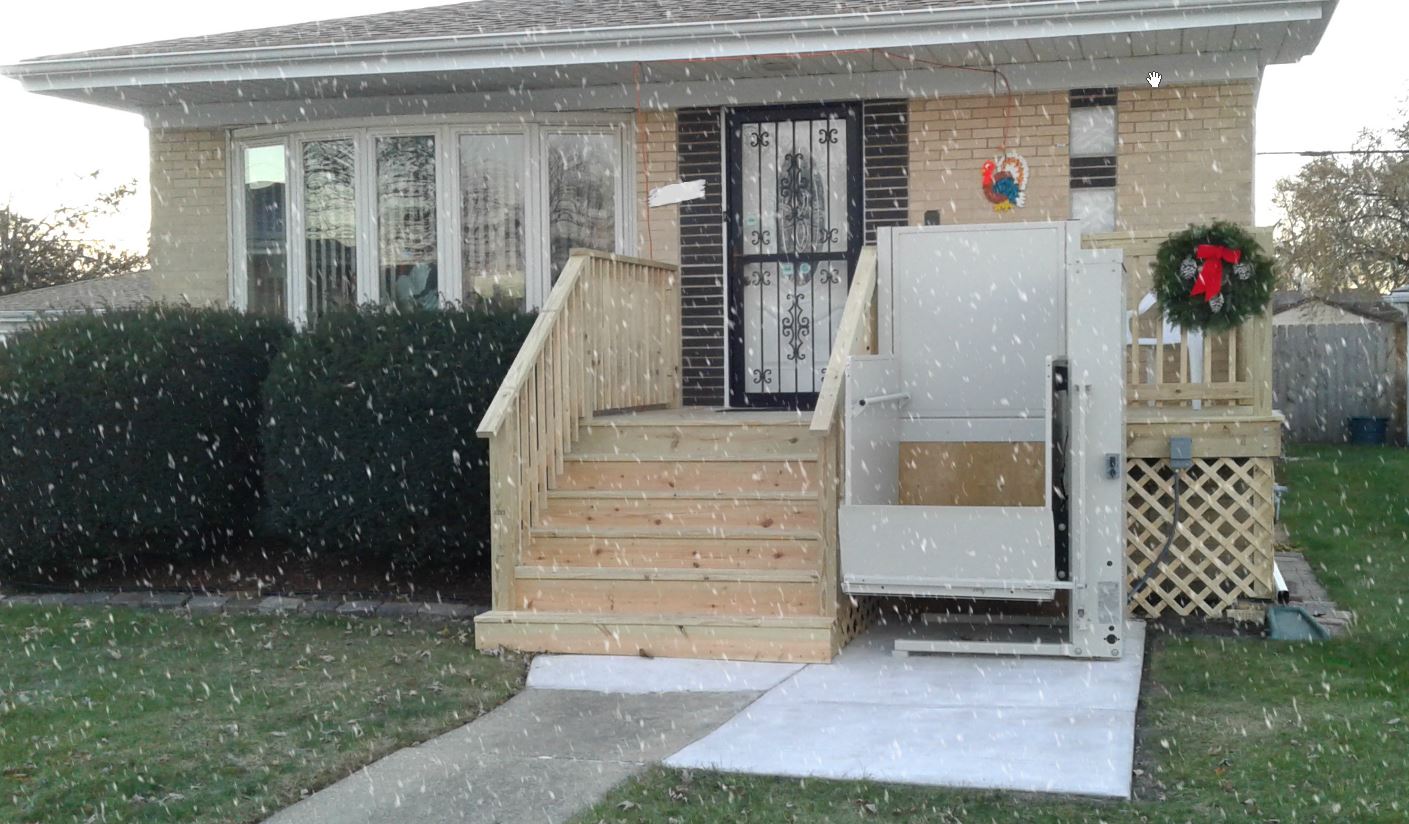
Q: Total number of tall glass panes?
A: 5